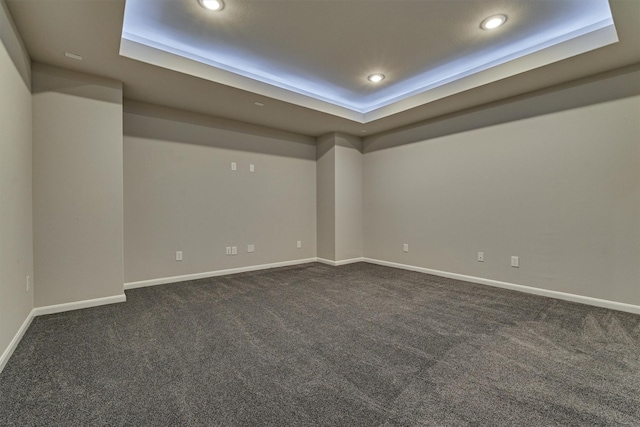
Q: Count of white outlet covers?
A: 11